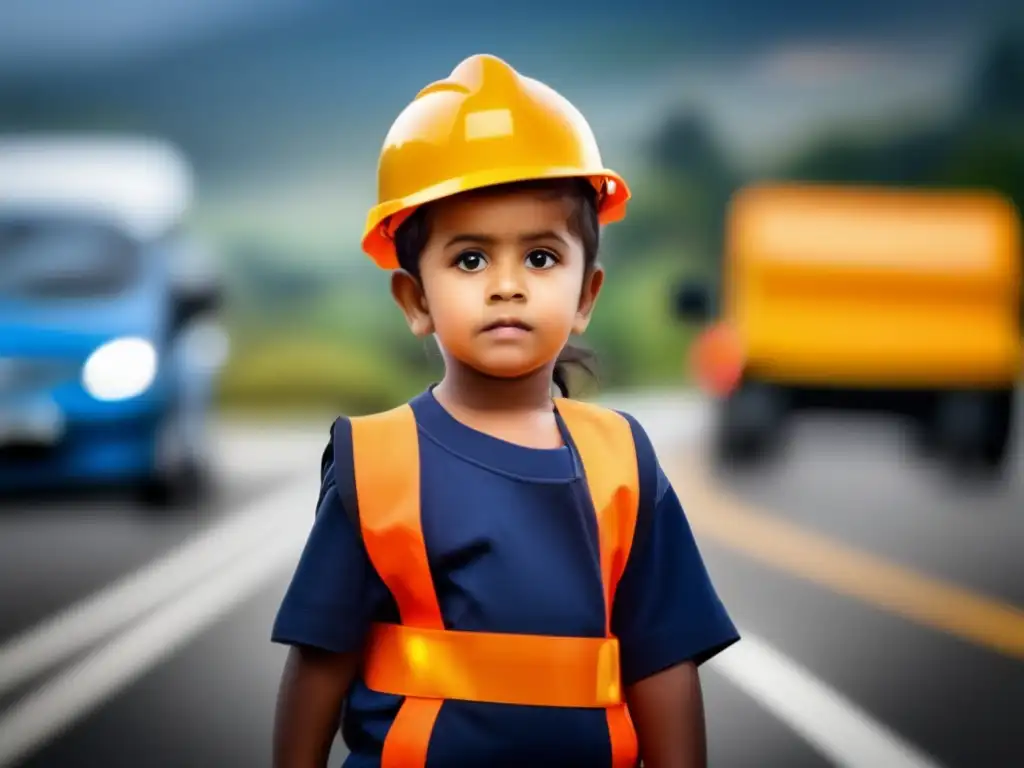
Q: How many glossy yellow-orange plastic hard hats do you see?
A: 1